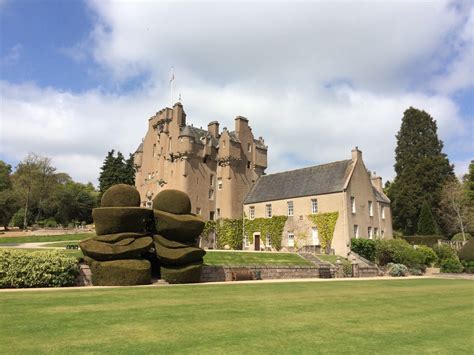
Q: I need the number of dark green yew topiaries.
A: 2